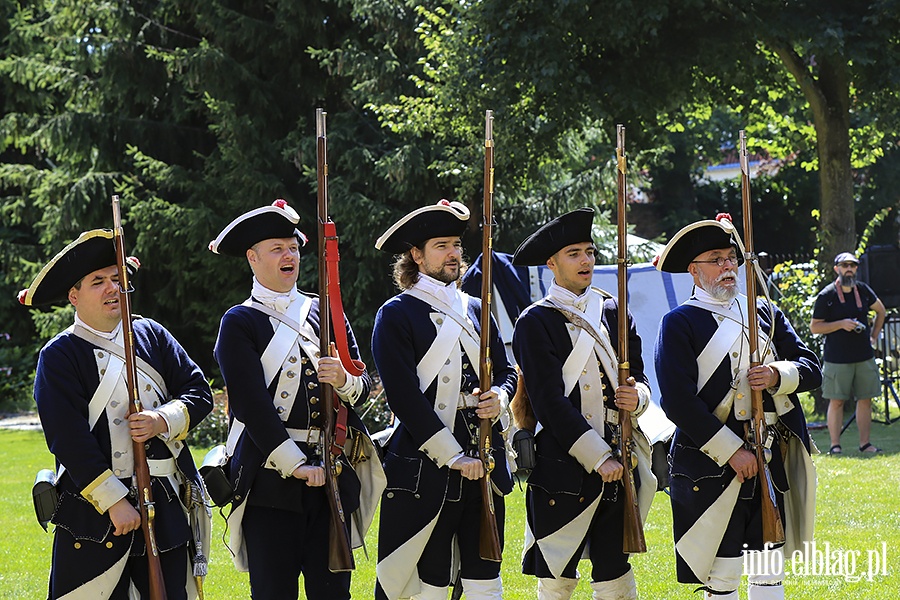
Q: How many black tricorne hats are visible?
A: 5